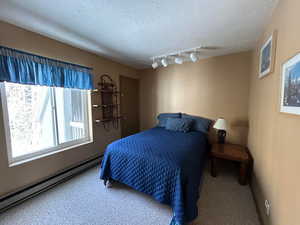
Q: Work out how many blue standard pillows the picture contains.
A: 2